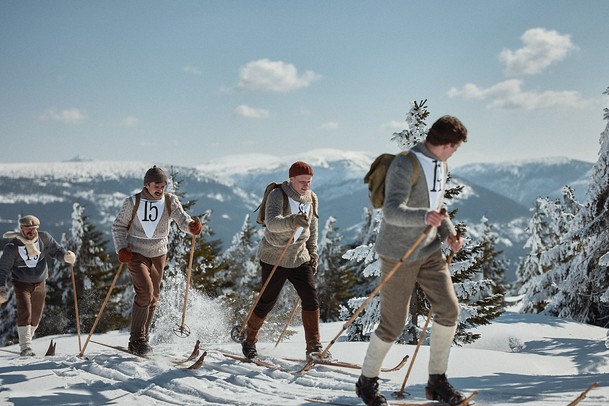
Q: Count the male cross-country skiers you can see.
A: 4